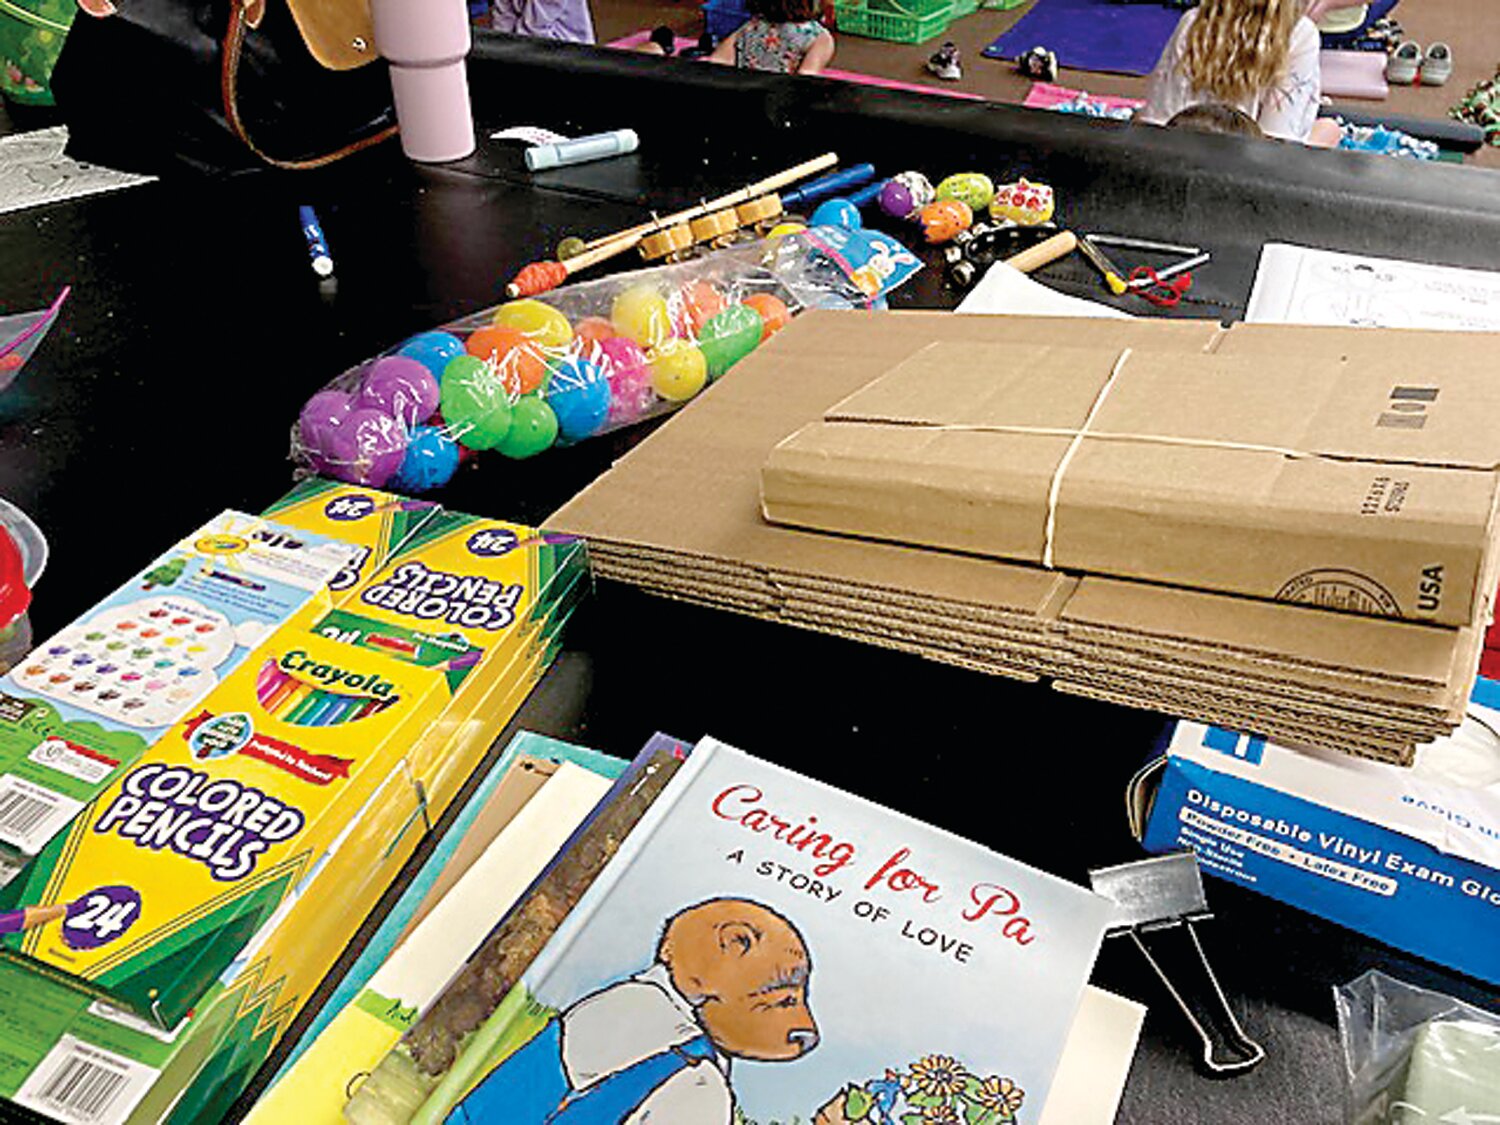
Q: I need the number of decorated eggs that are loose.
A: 4